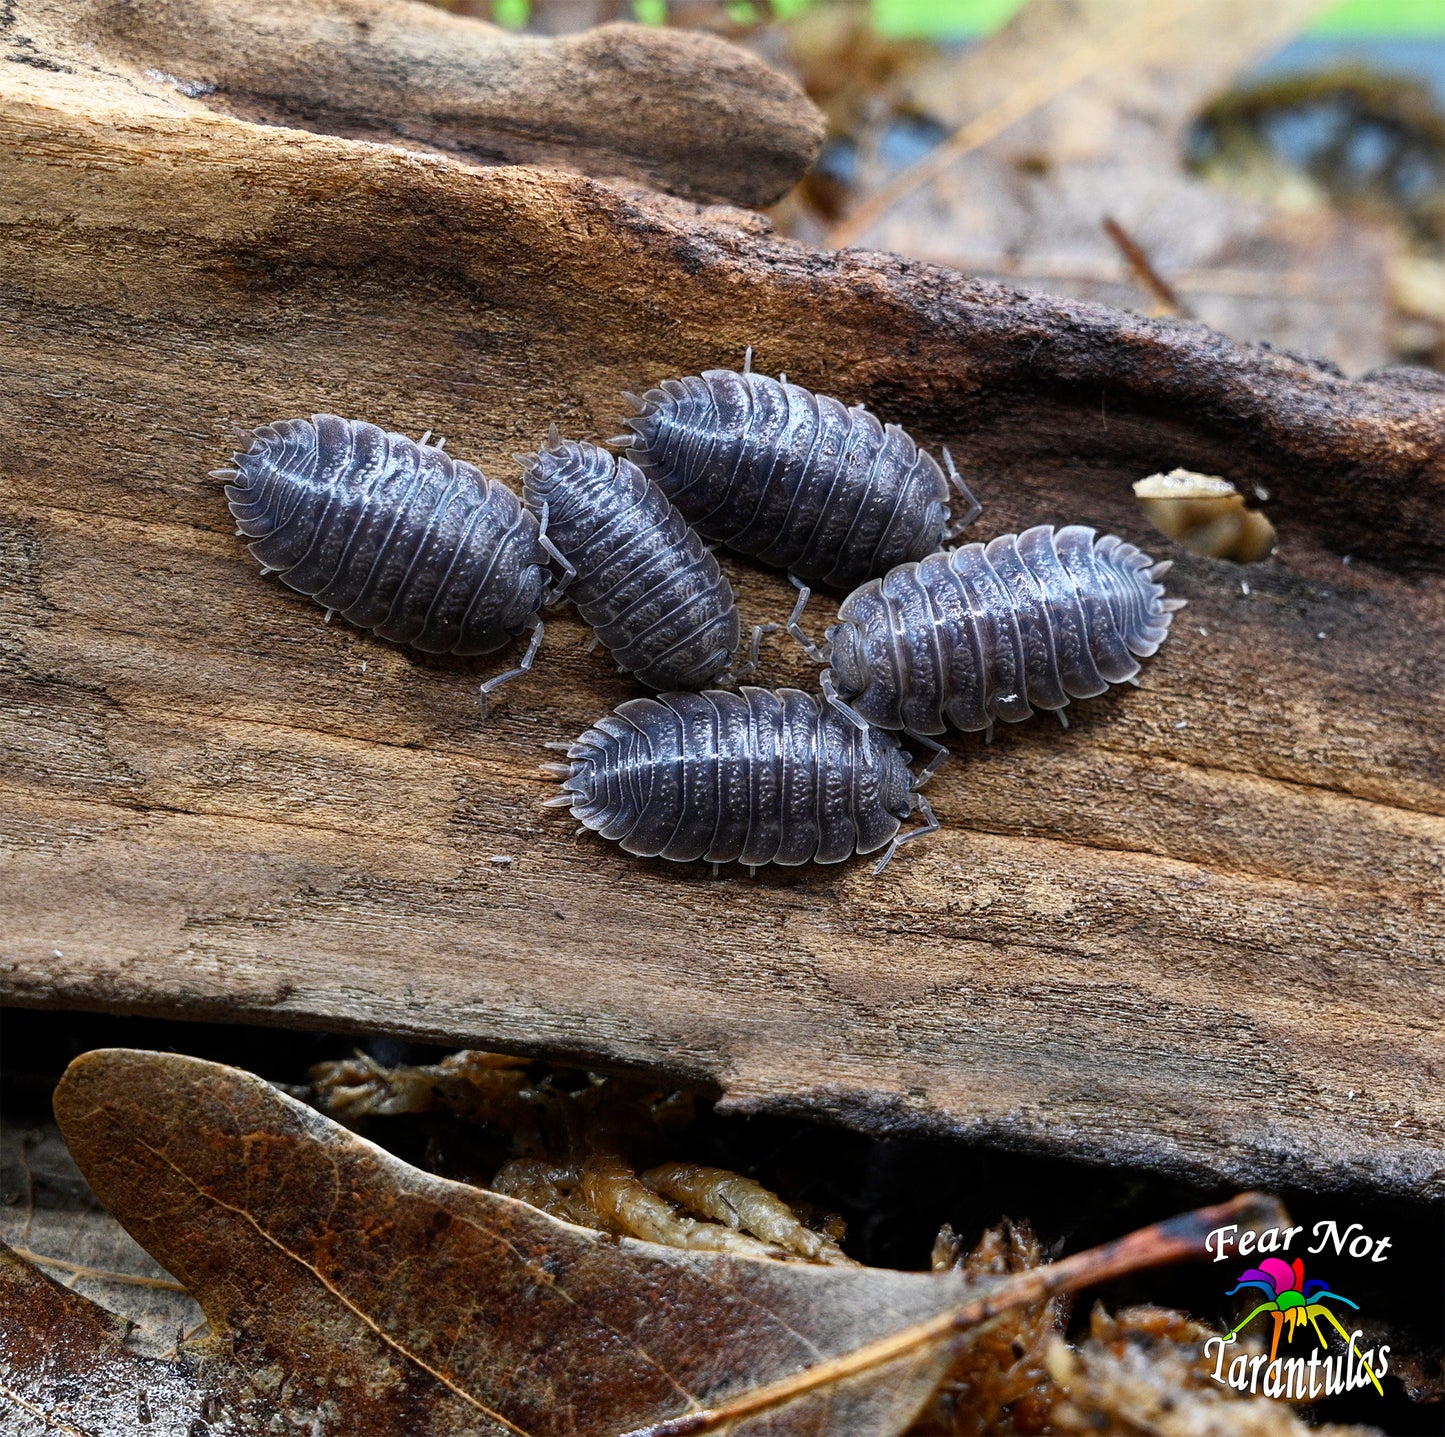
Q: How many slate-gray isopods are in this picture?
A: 5